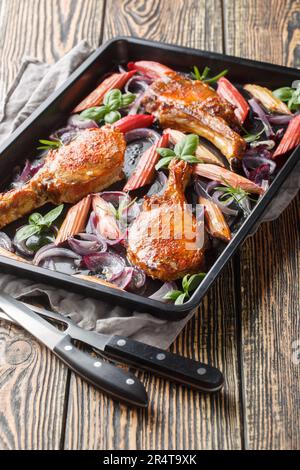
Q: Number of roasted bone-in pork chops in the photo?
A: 3